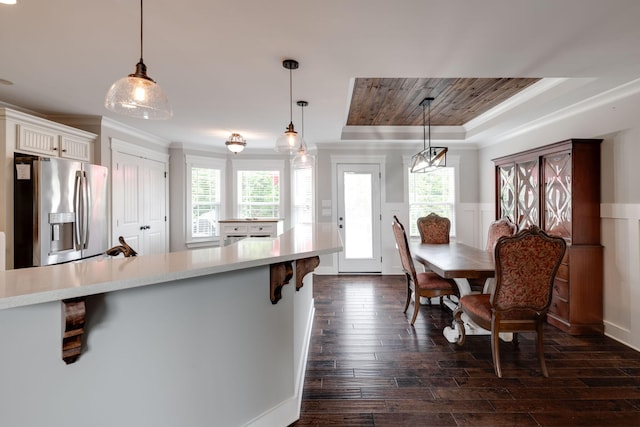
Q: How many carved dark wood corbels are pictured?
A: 3